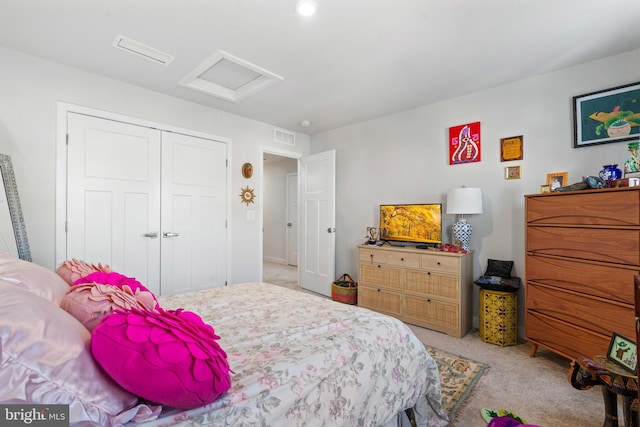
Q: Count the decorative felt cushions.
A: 4